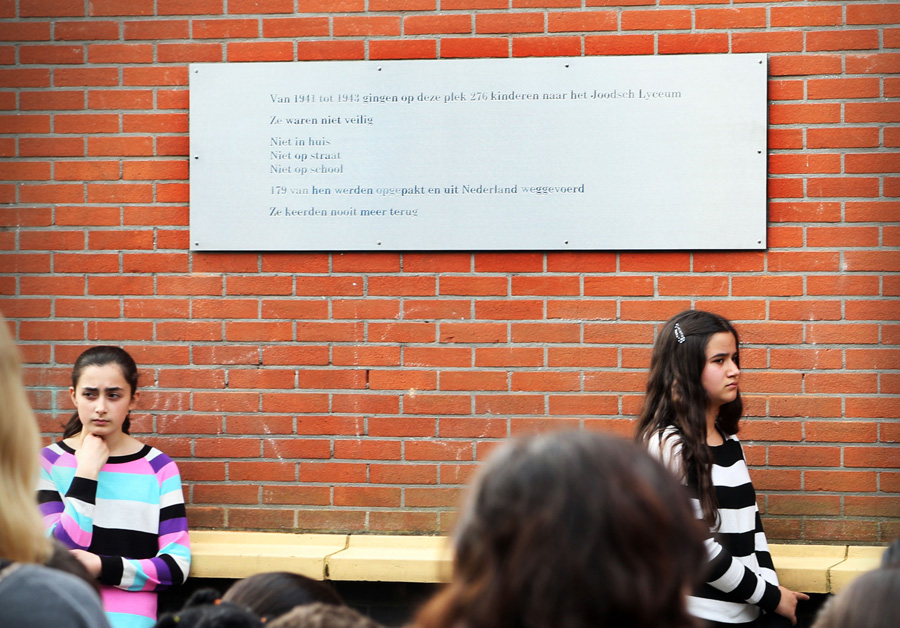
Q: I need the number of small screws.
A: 10